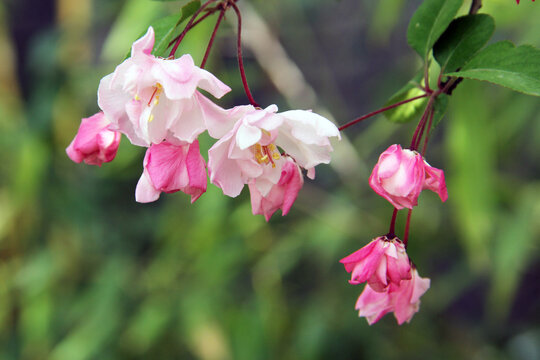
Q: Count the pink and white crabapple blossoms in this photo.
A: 8